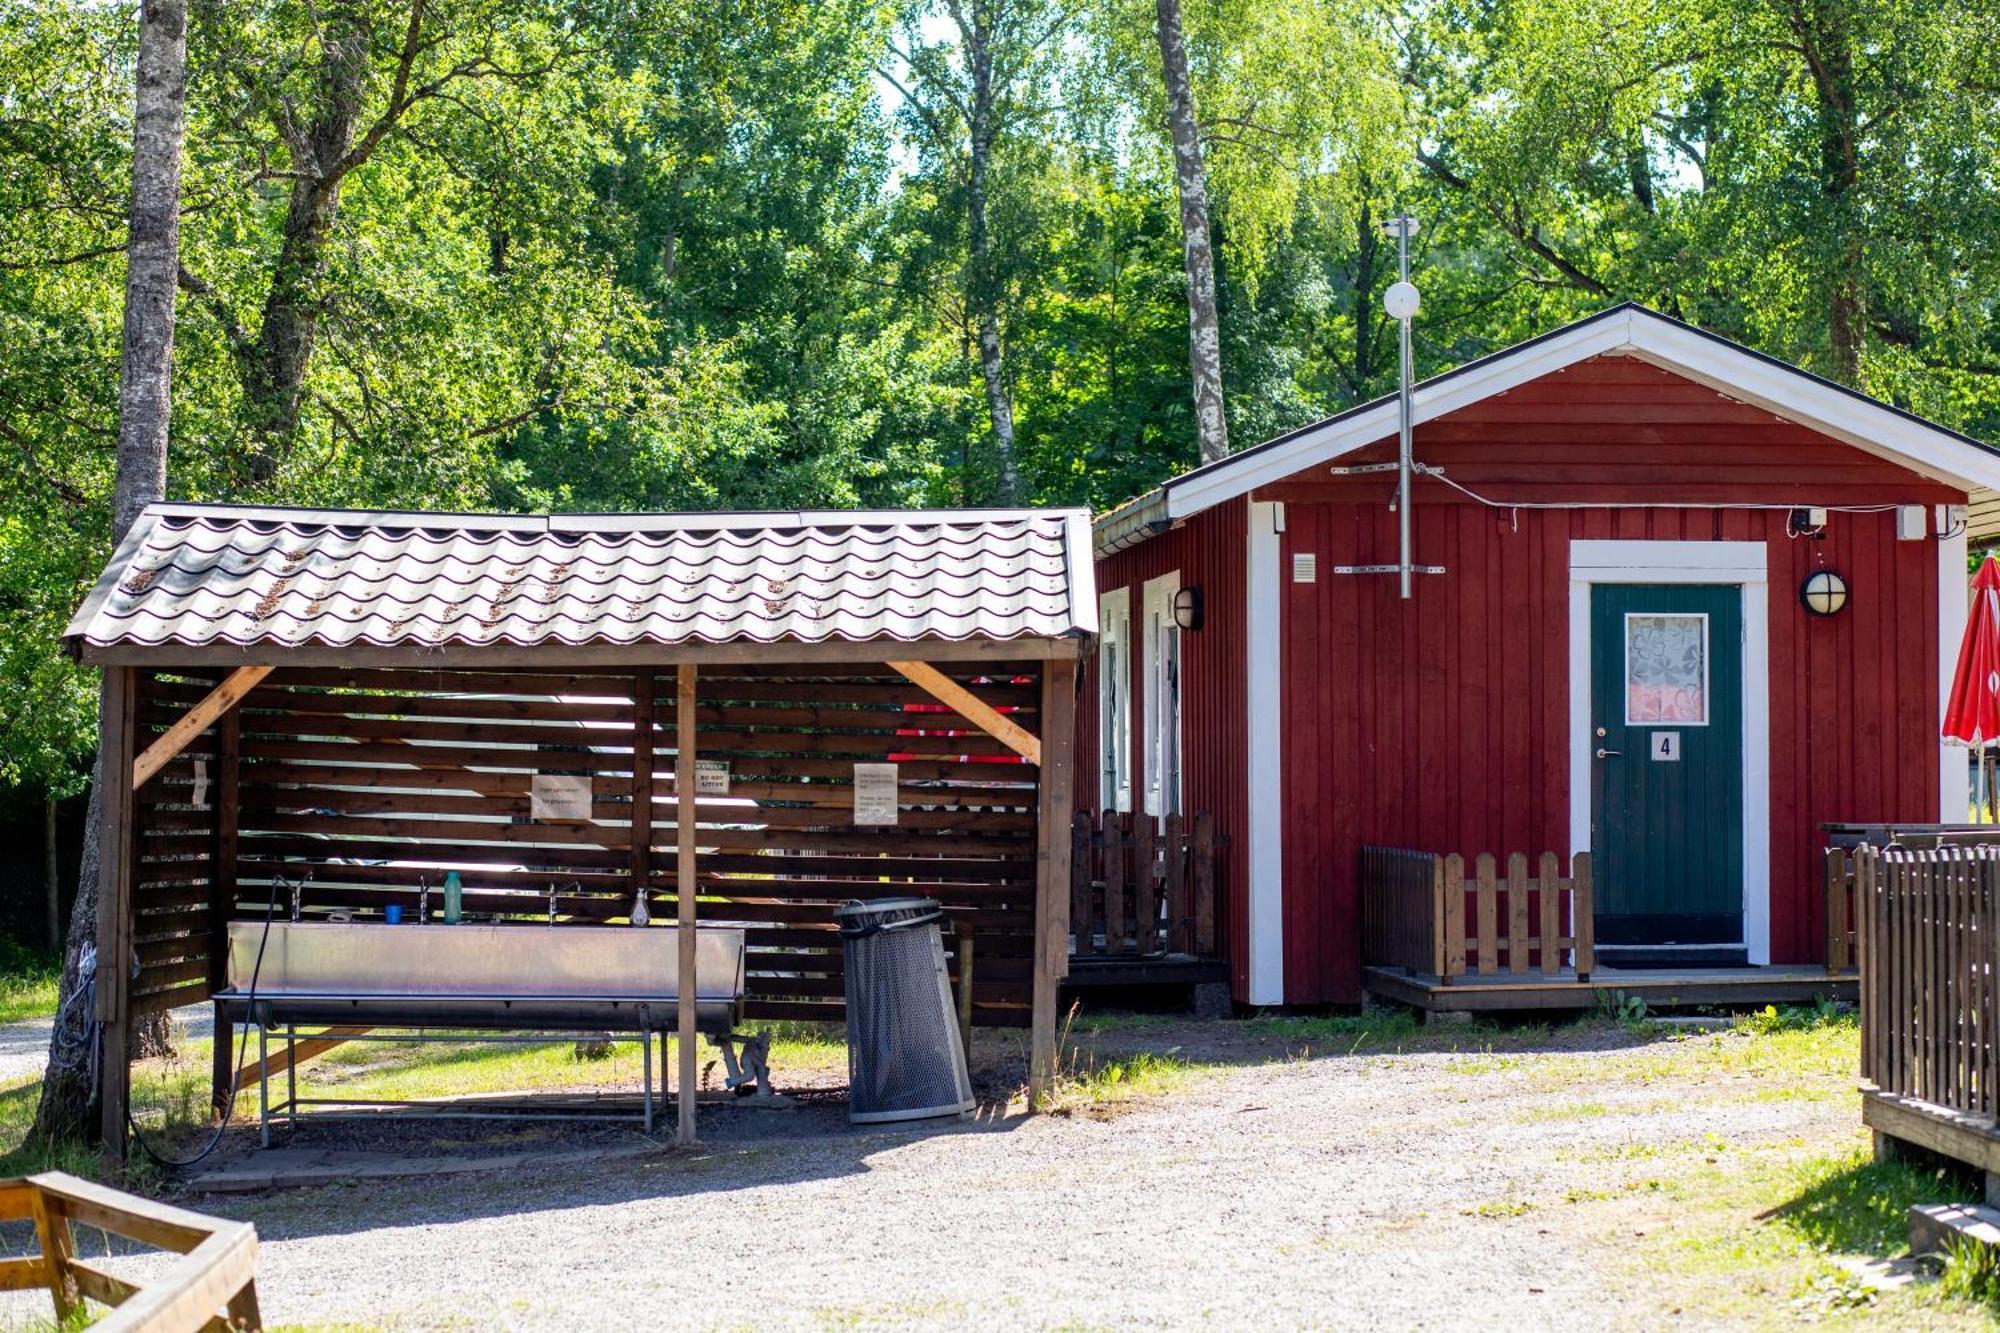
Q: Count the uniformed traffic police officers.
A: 0